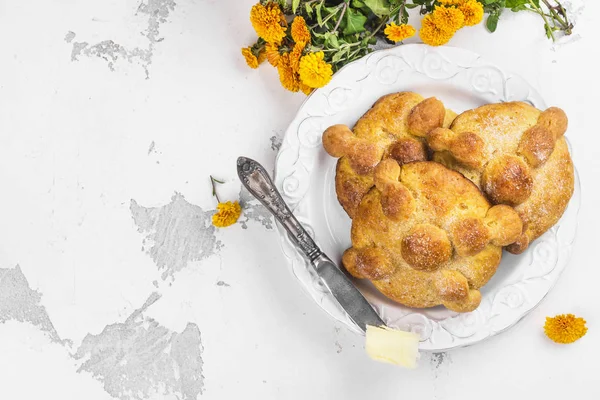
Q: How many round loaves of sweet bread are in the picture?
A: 3